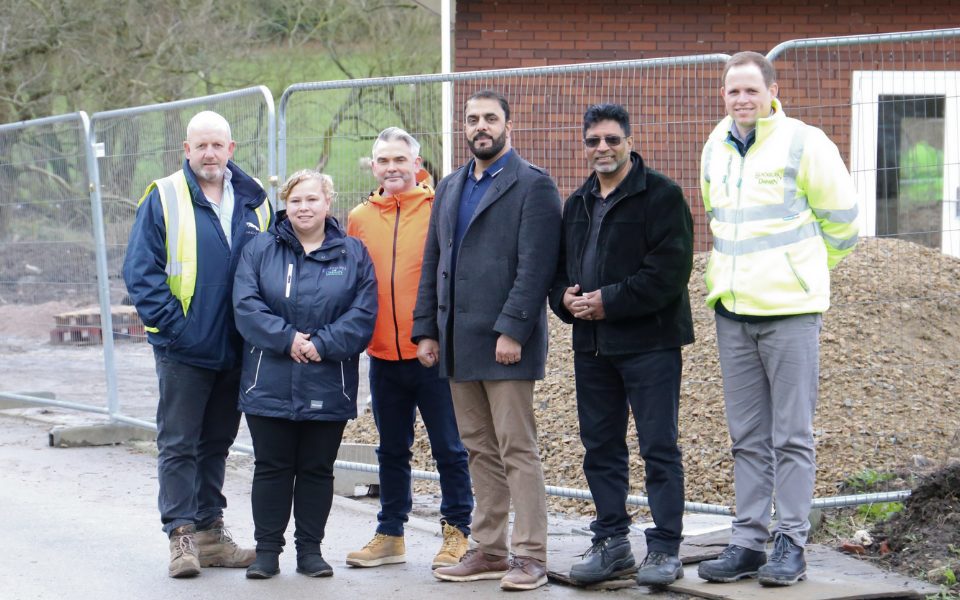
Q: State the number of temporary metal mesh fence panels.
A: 4